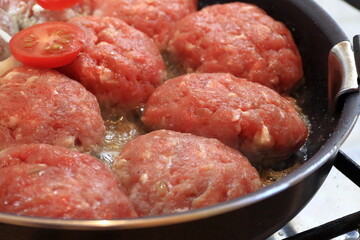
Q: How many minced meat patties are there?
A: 7